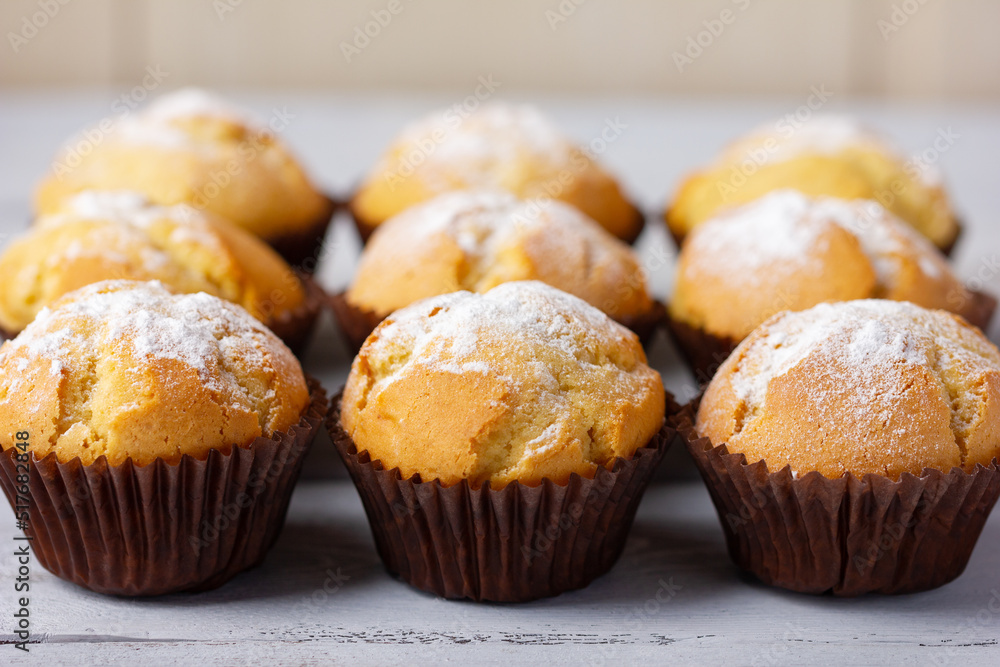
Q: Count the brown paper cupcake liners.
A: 9